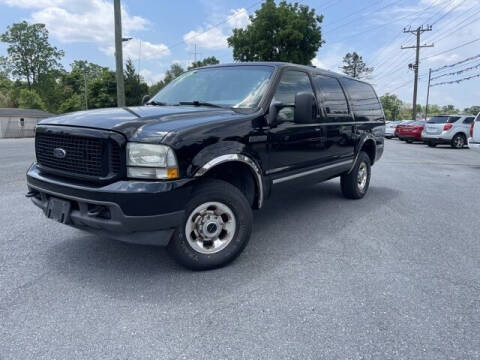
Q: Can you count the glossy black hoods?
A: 1